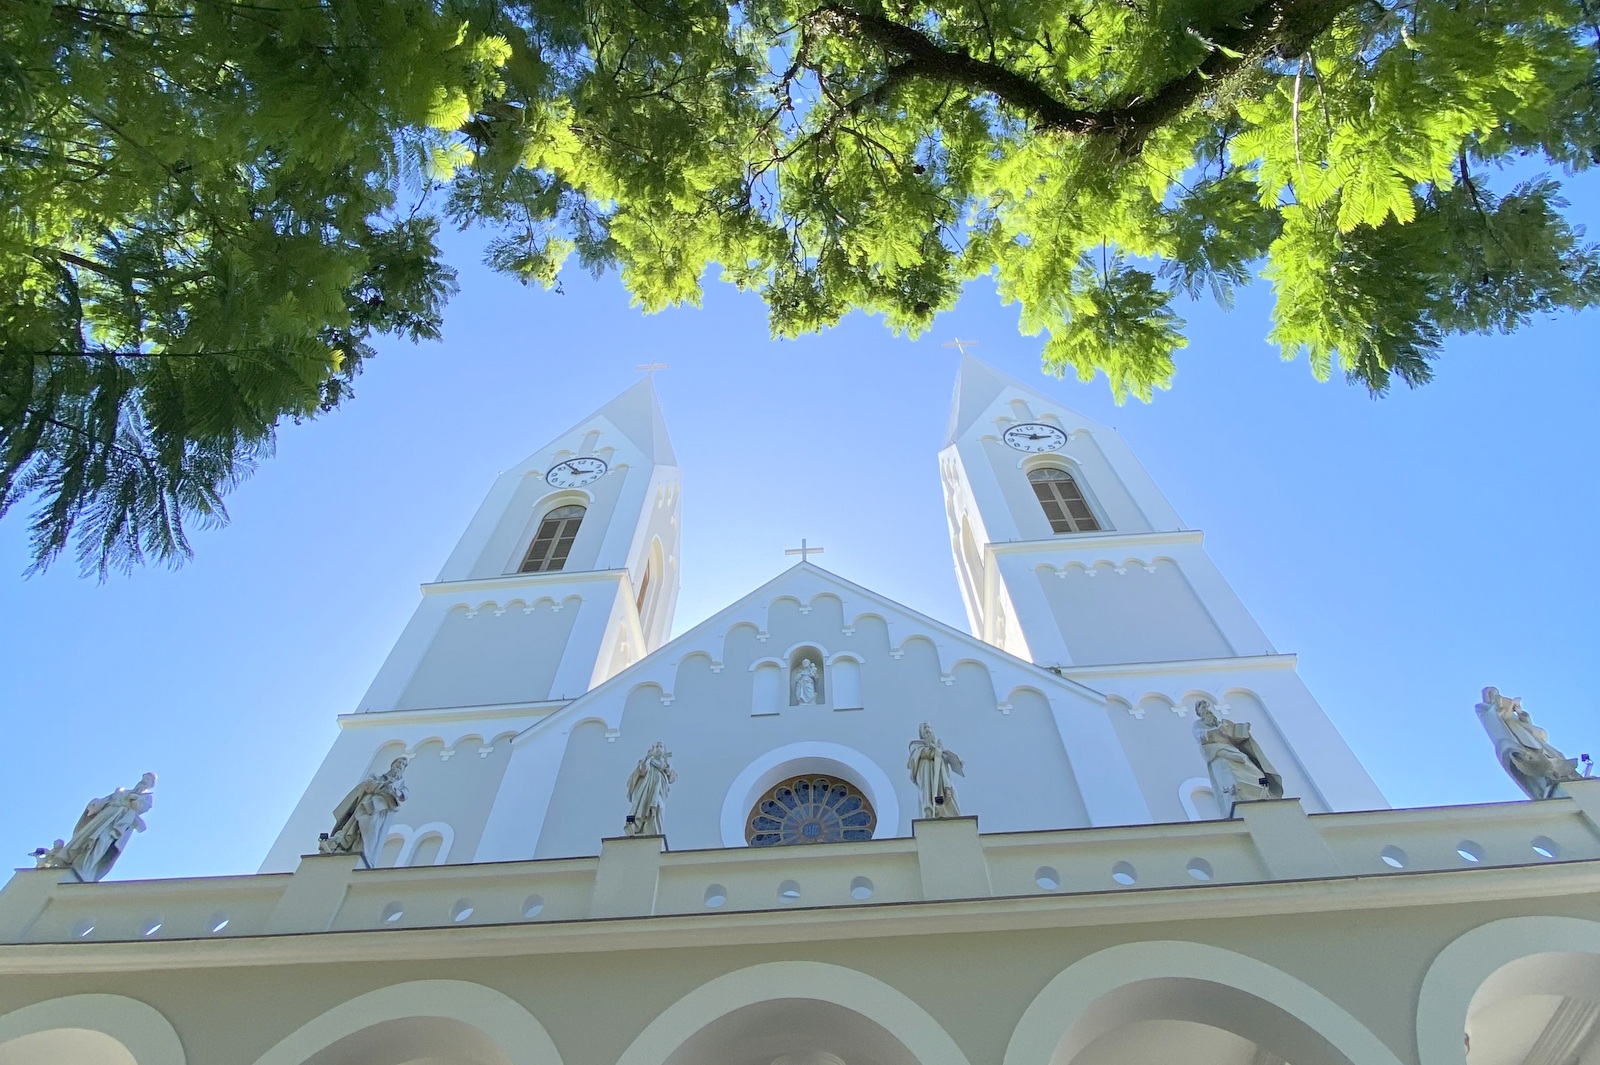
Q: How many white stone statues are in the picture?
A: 7